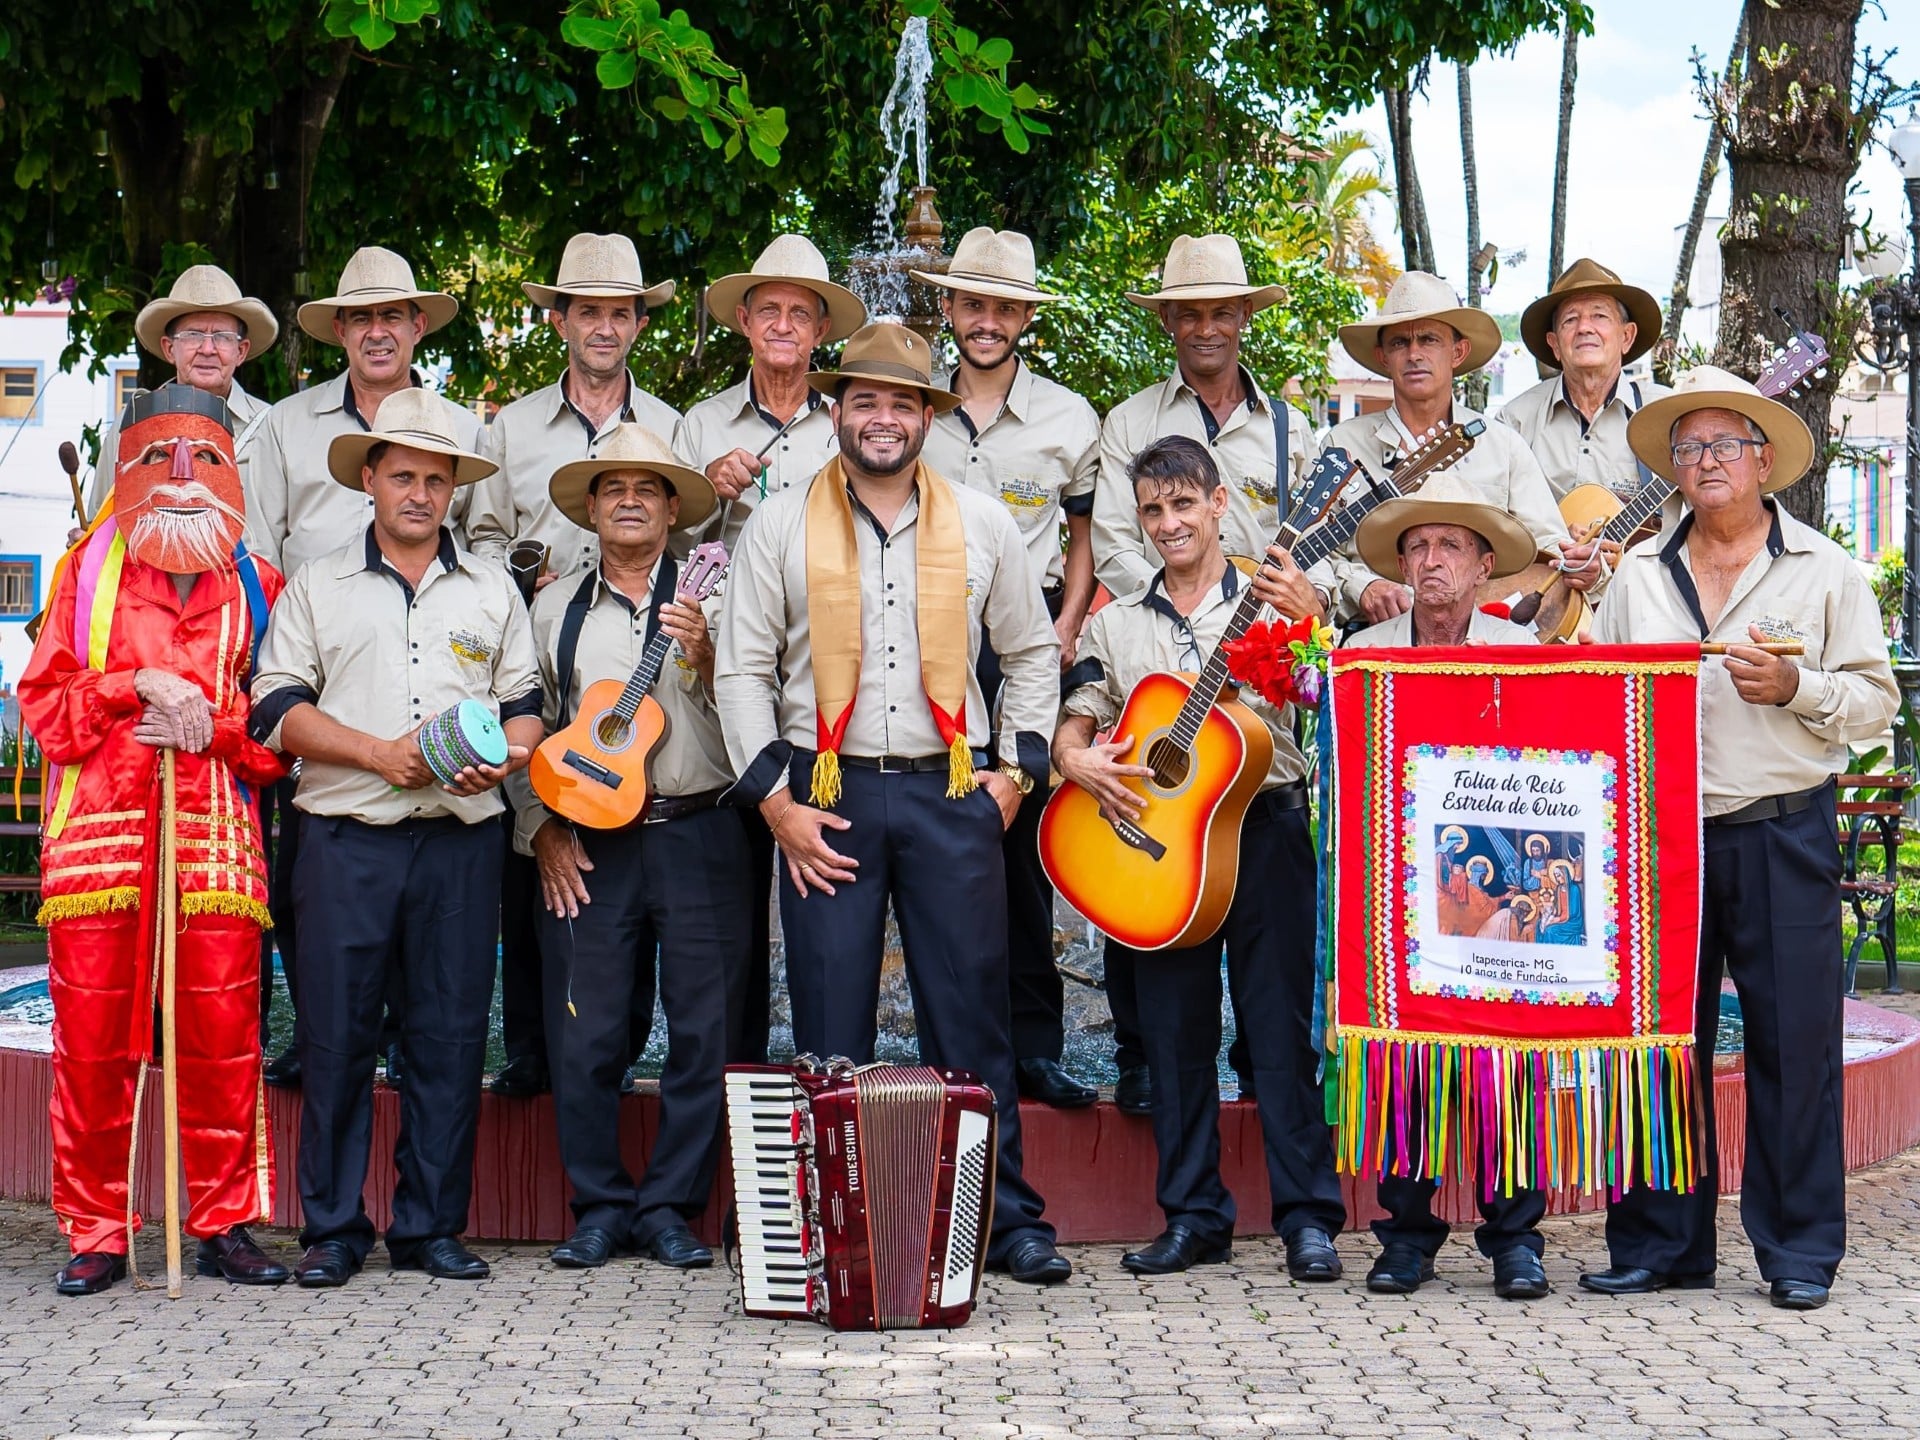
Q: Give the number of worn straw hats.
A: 11